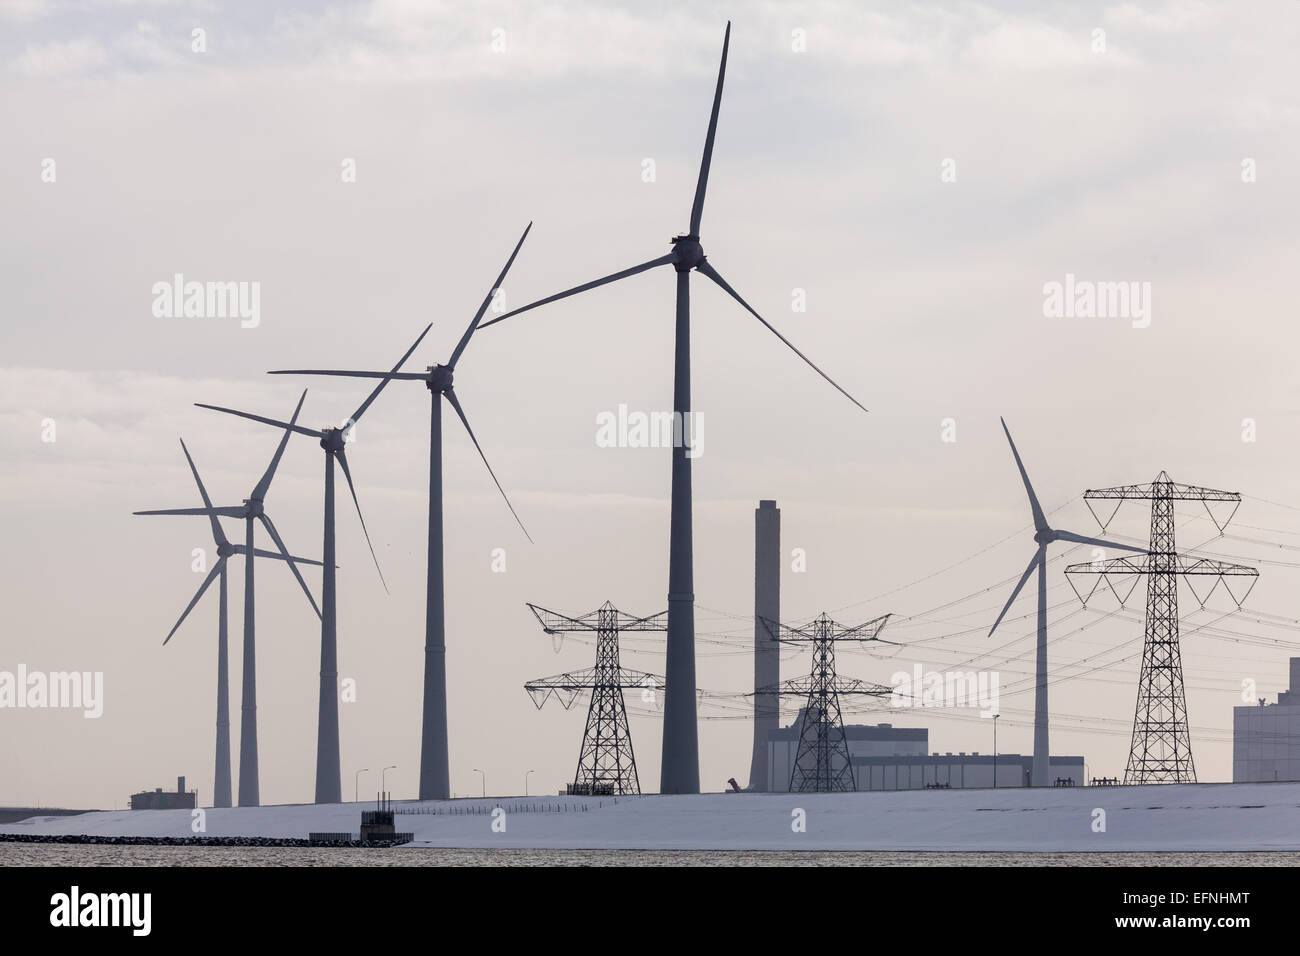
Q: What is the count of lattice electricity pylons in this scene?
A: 3